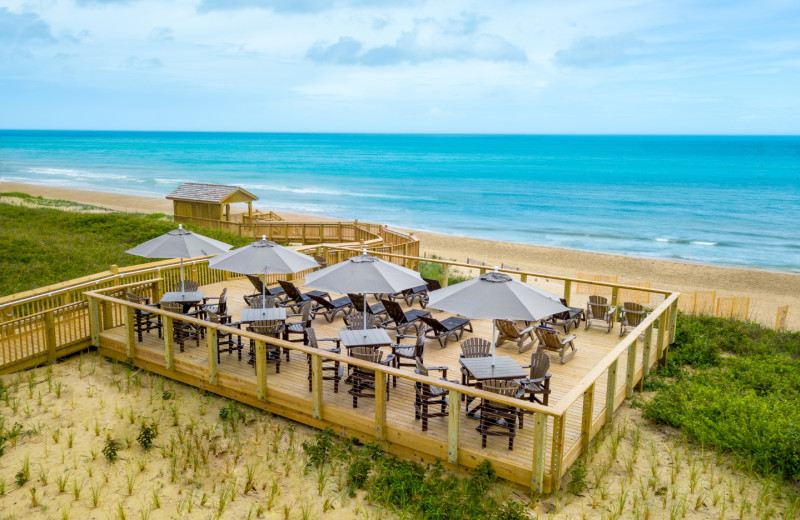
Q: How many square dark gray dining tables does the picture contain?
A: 4